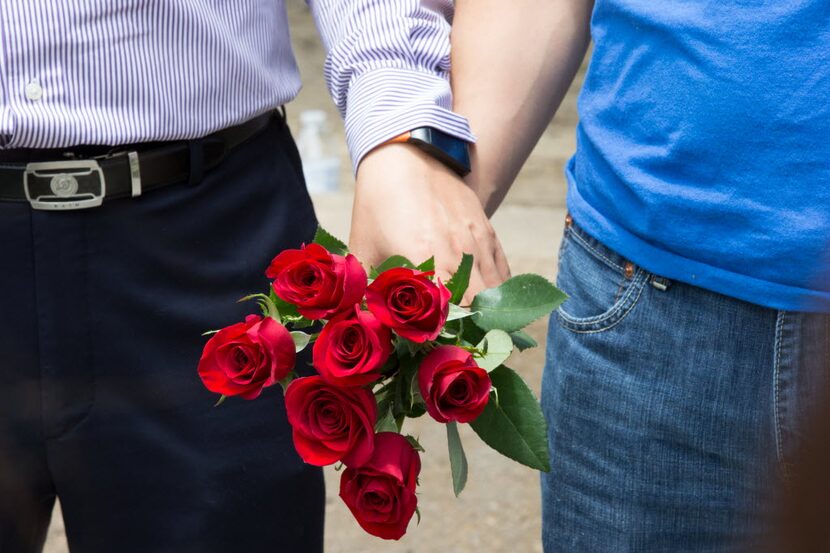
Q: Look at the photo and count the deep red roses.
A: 7